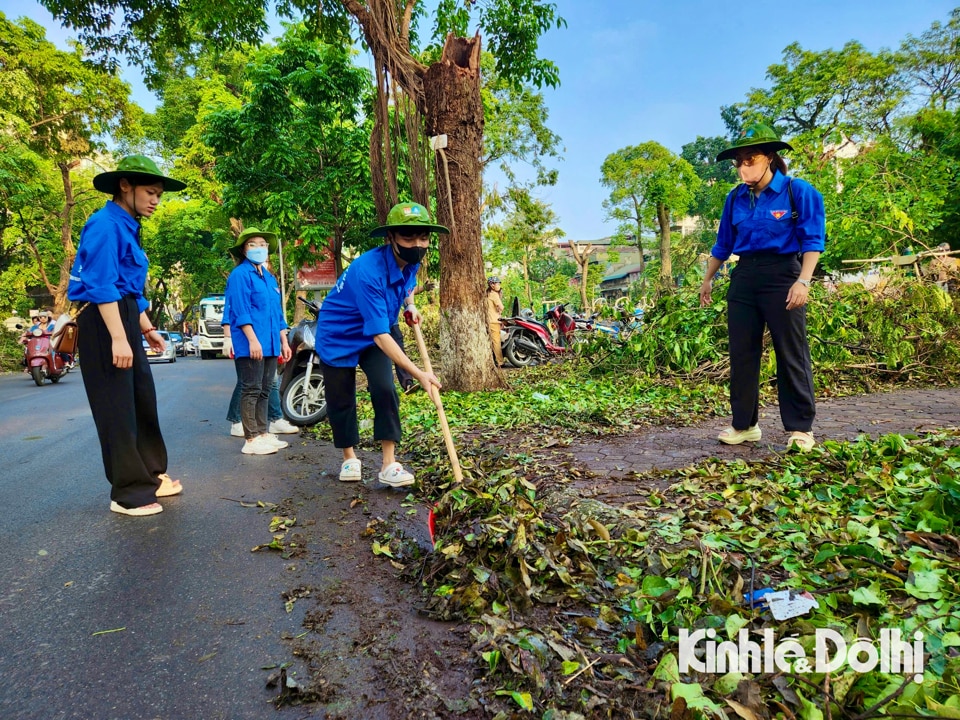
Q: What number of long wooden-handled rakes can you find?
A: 1